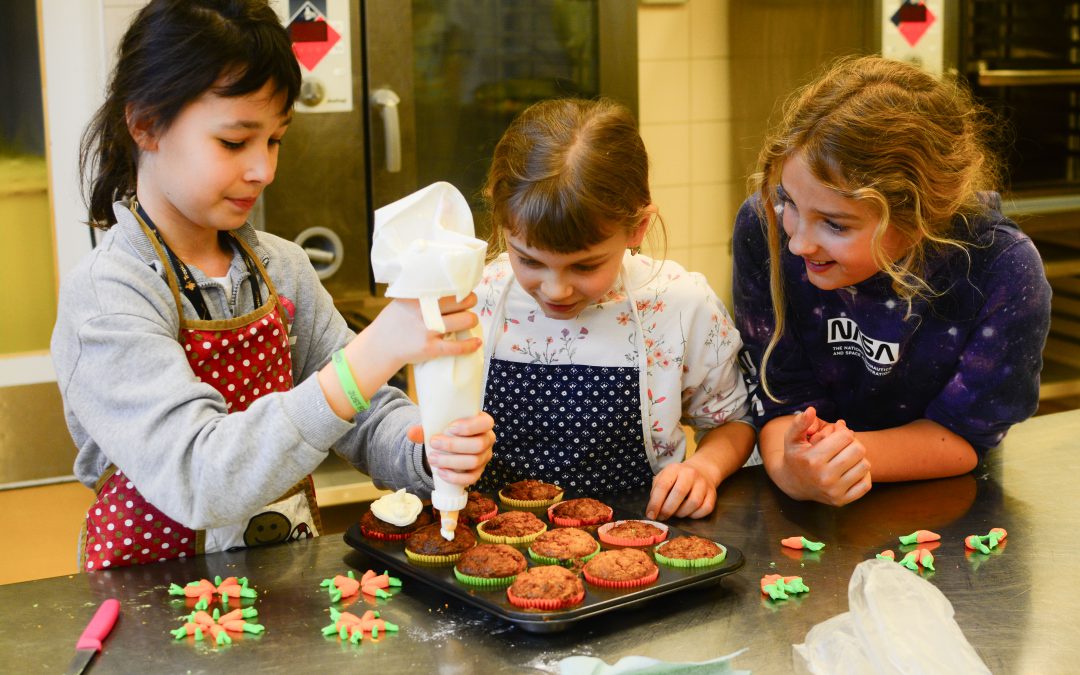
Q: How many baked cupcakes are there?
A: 12